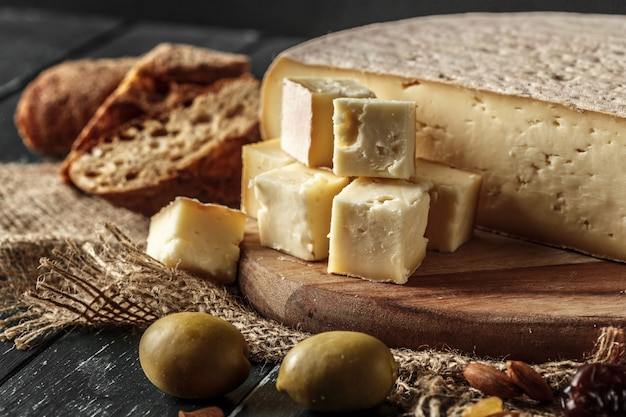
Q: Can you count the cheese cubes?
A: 7